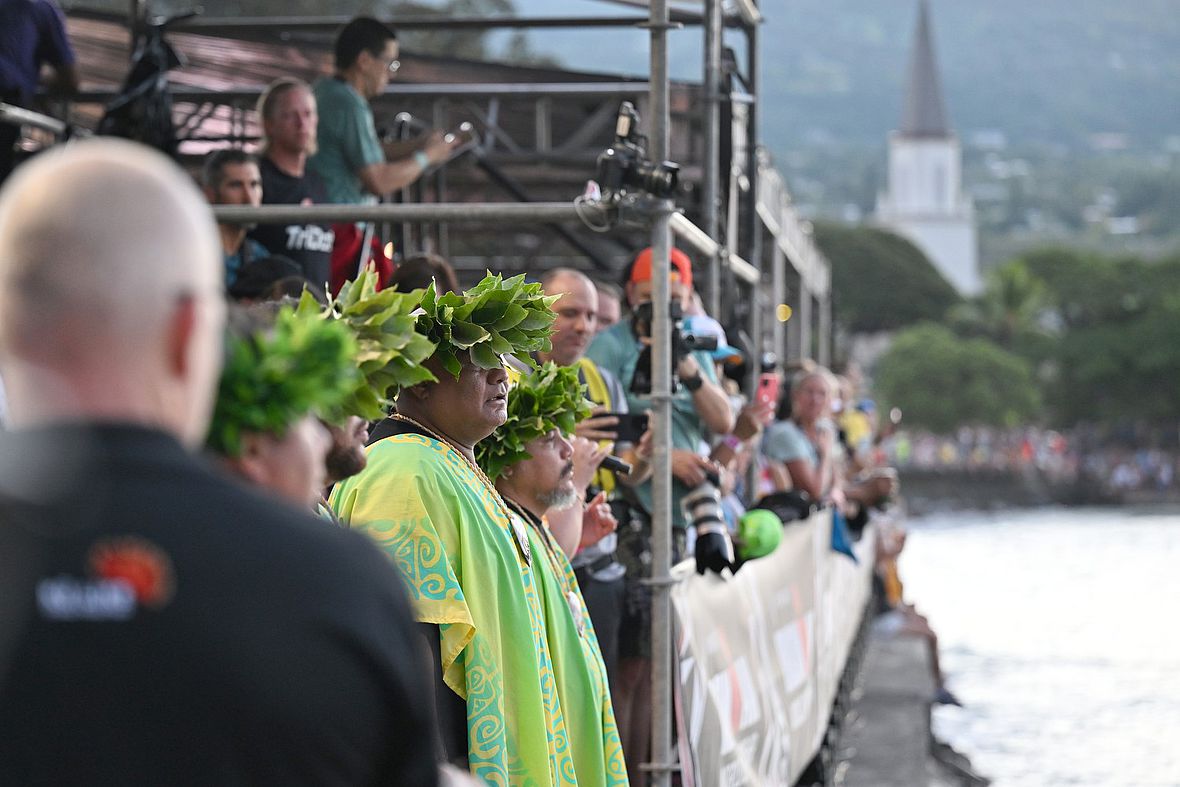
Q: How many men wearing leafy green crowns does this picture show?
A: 4